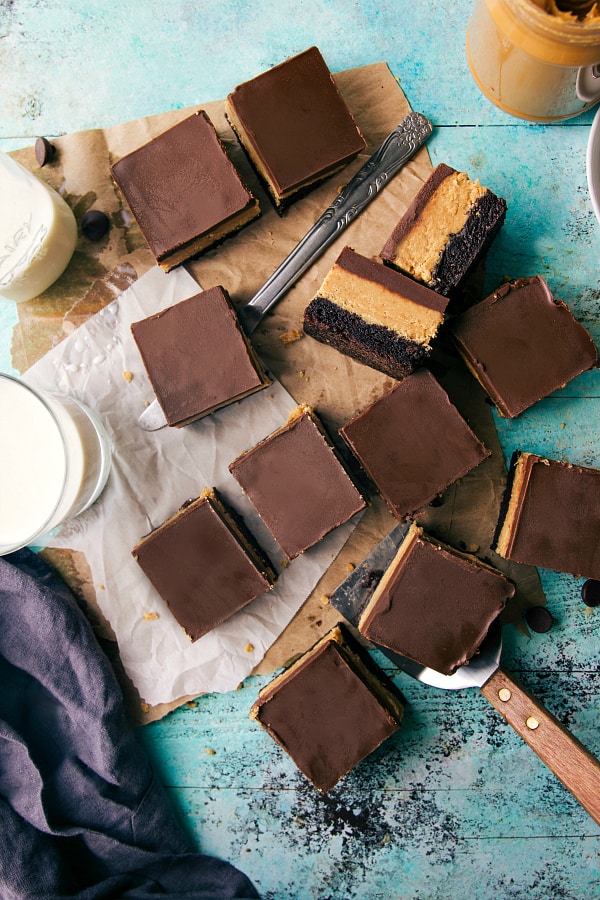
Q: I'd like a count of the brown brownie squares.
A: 12